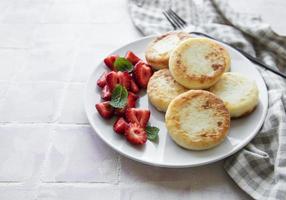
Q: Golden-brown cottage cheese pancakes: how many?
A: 5